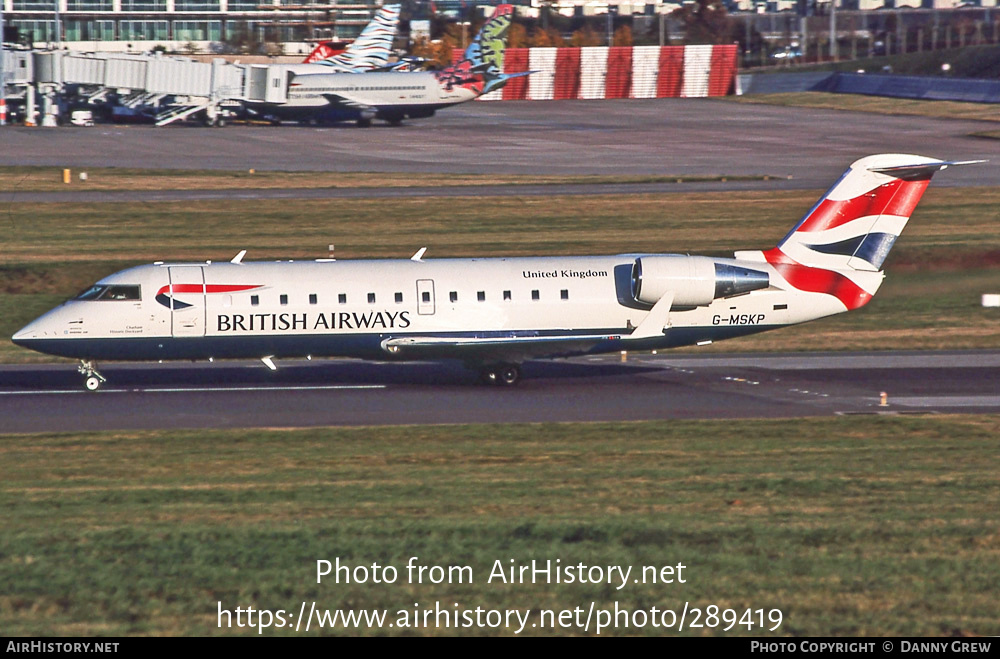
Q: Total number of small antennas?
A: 3